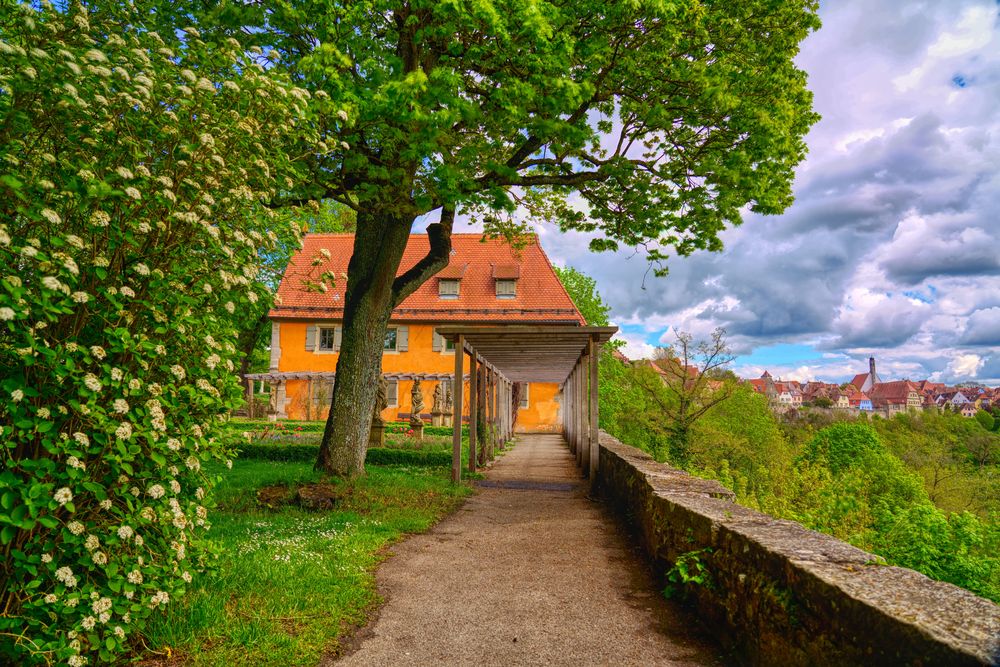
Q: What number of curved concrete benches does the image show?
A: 0